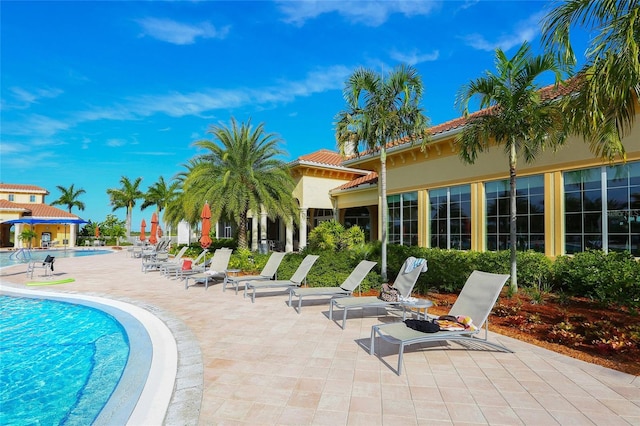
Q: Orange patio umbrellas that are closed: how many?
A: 5